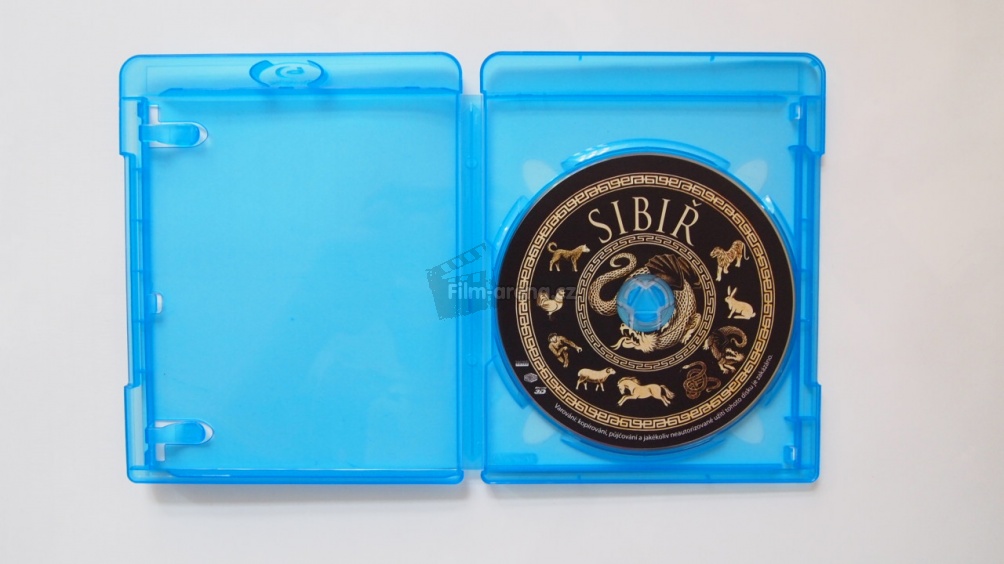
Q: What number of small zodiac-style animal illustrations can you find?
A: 9